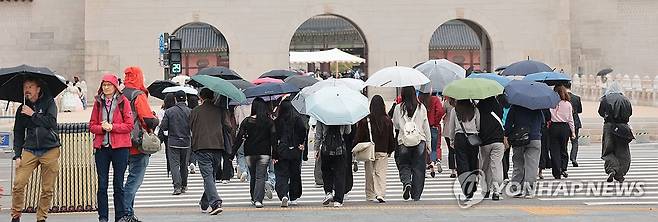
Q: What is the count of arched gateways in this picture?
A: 3